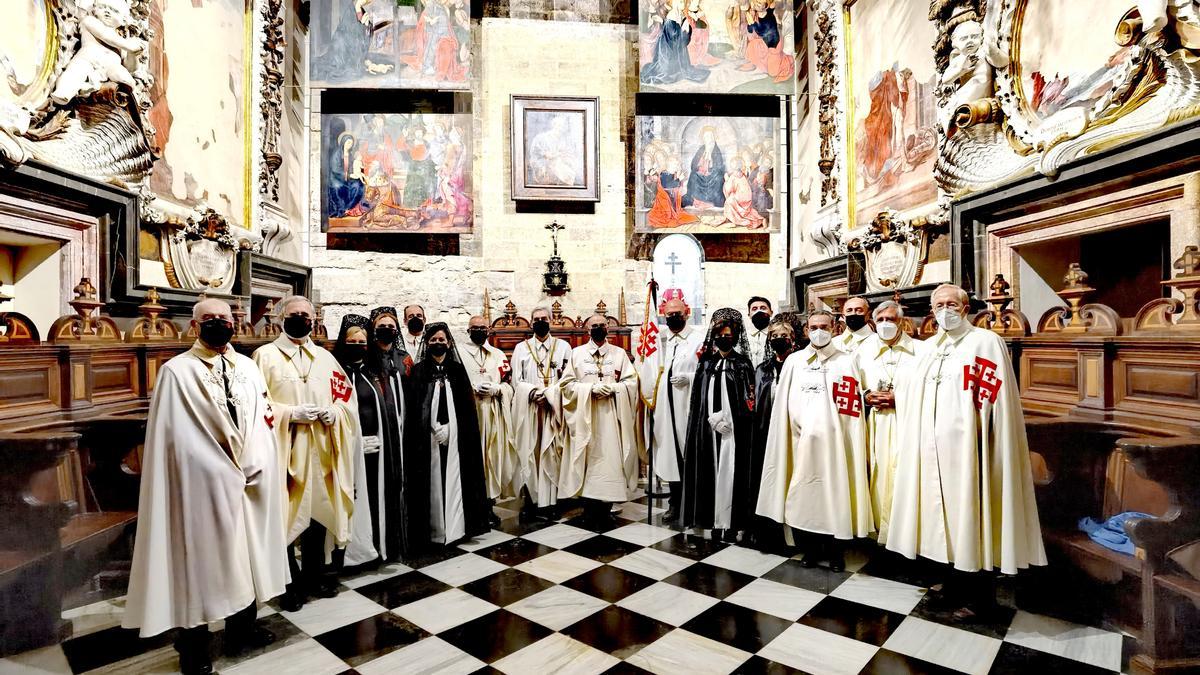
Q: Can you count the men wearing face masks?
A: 12